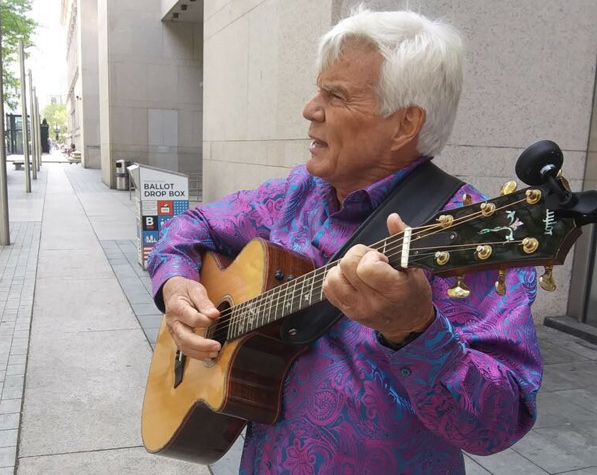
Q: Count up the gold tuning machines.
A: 6